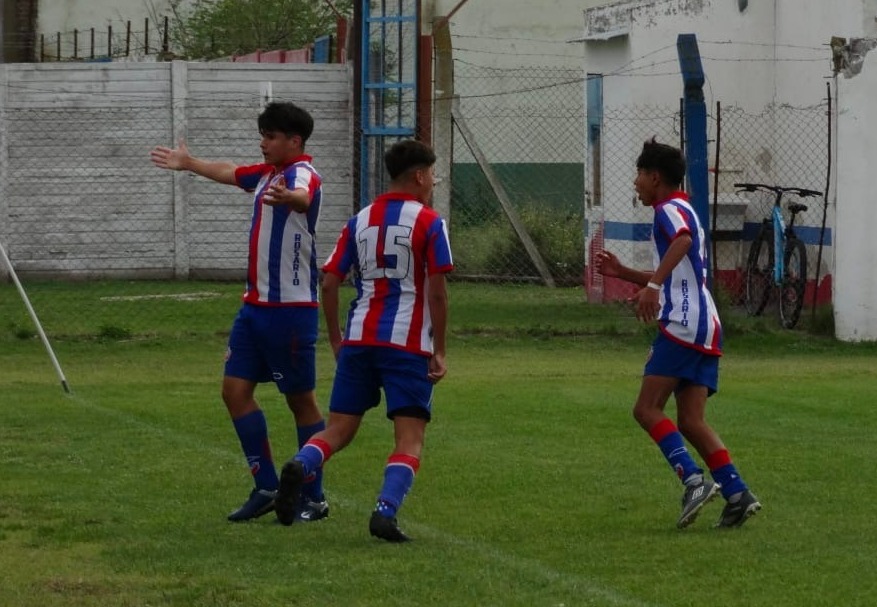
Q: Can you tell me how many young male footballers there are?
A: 3